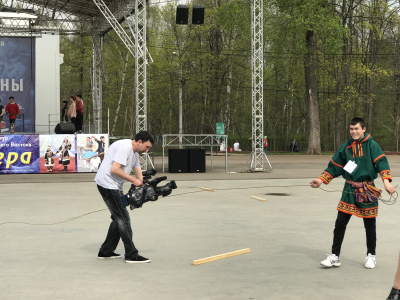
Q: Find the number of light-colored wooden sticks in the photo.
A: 3